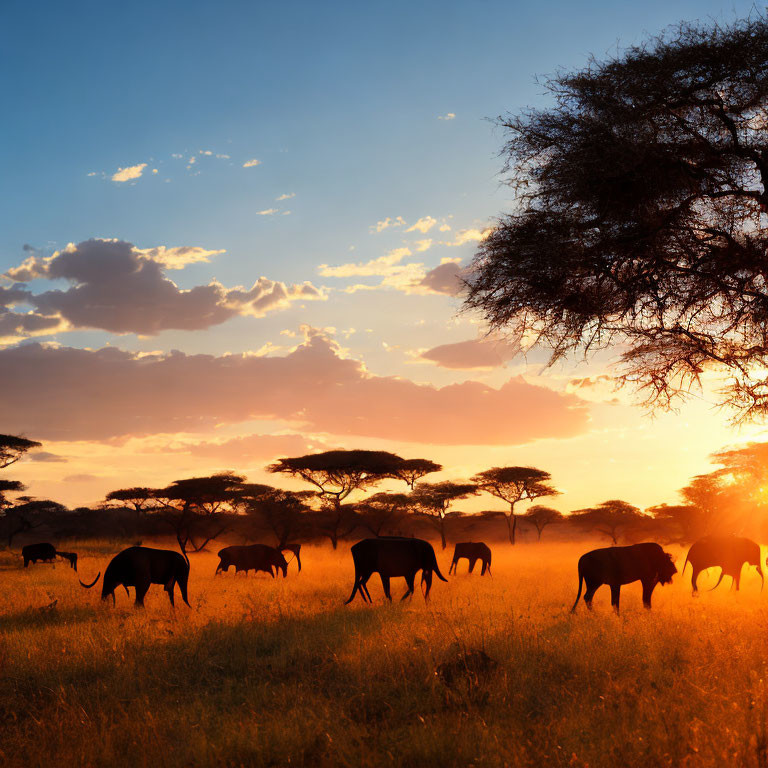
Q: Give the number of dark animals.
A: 7